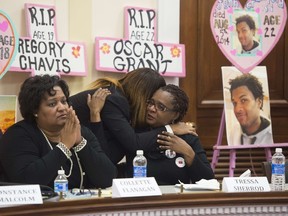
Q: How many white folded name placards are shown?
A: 3